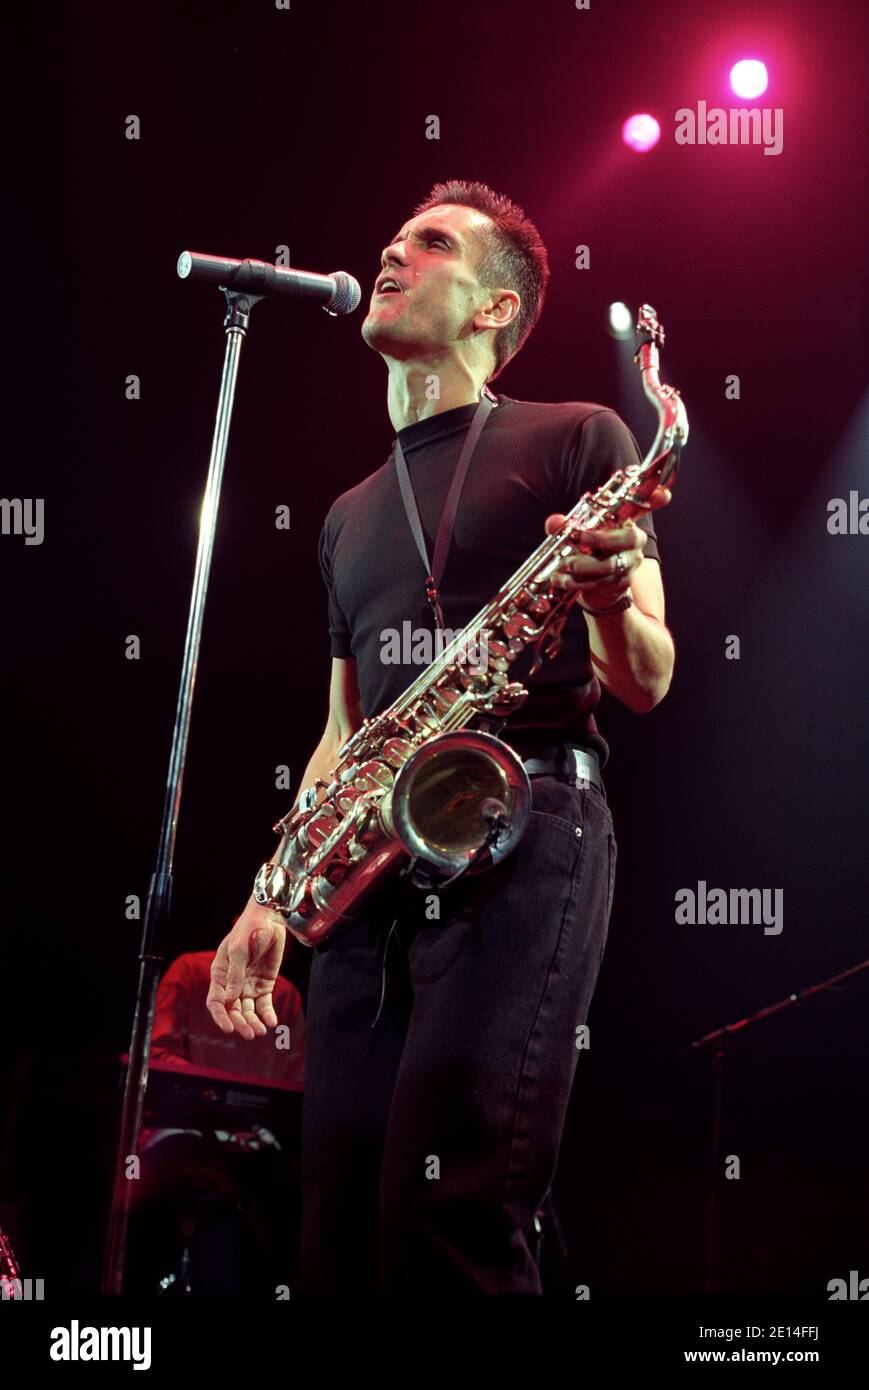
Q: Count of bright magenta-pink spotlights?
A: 2